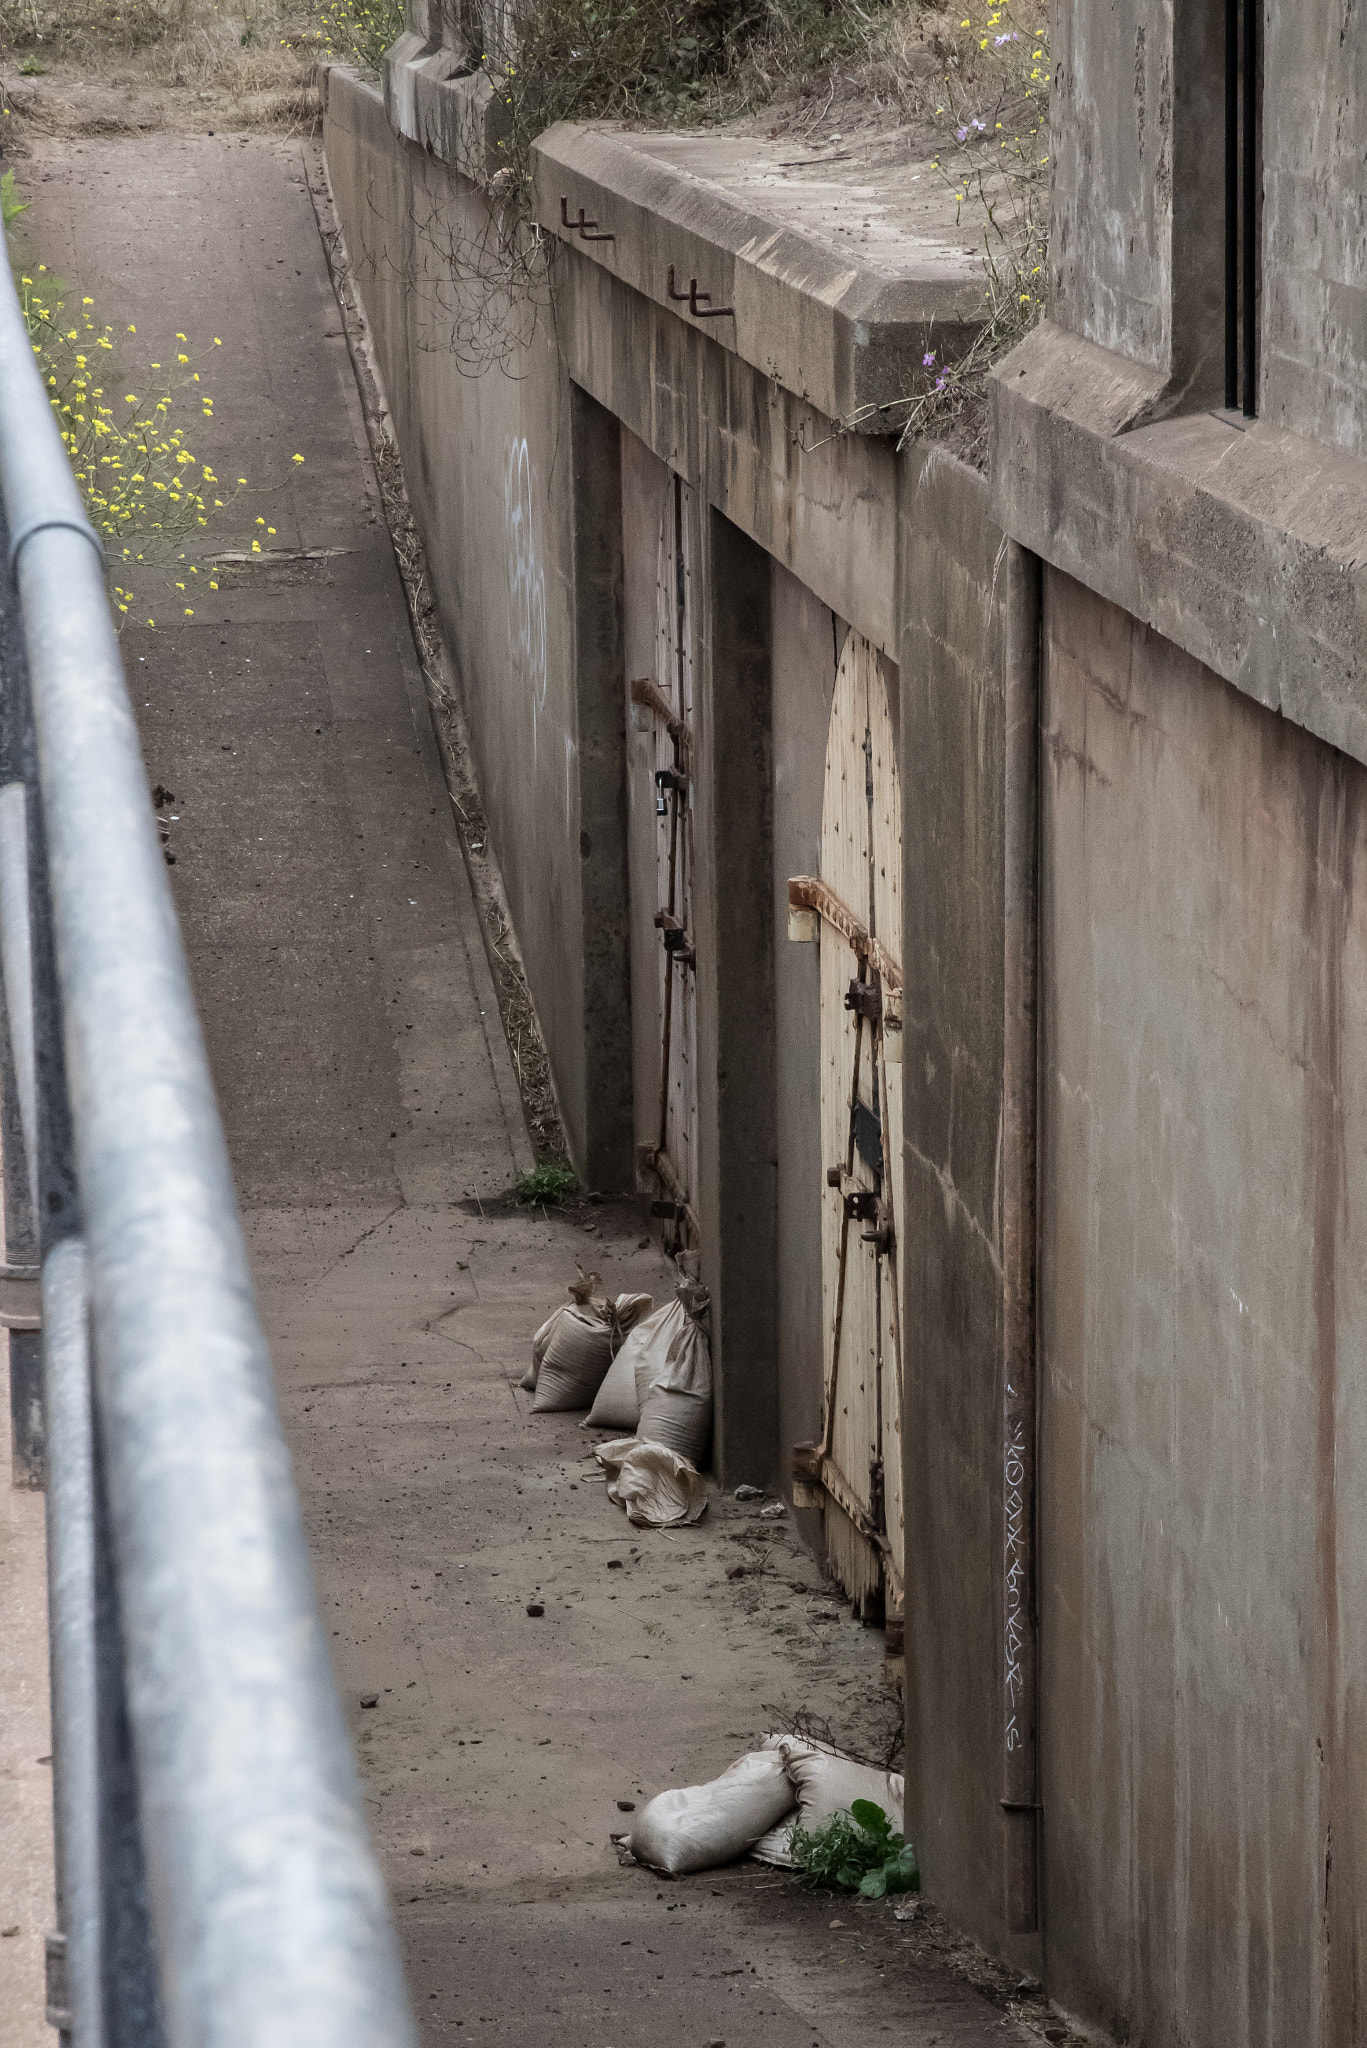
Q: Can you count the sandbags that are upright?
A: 4